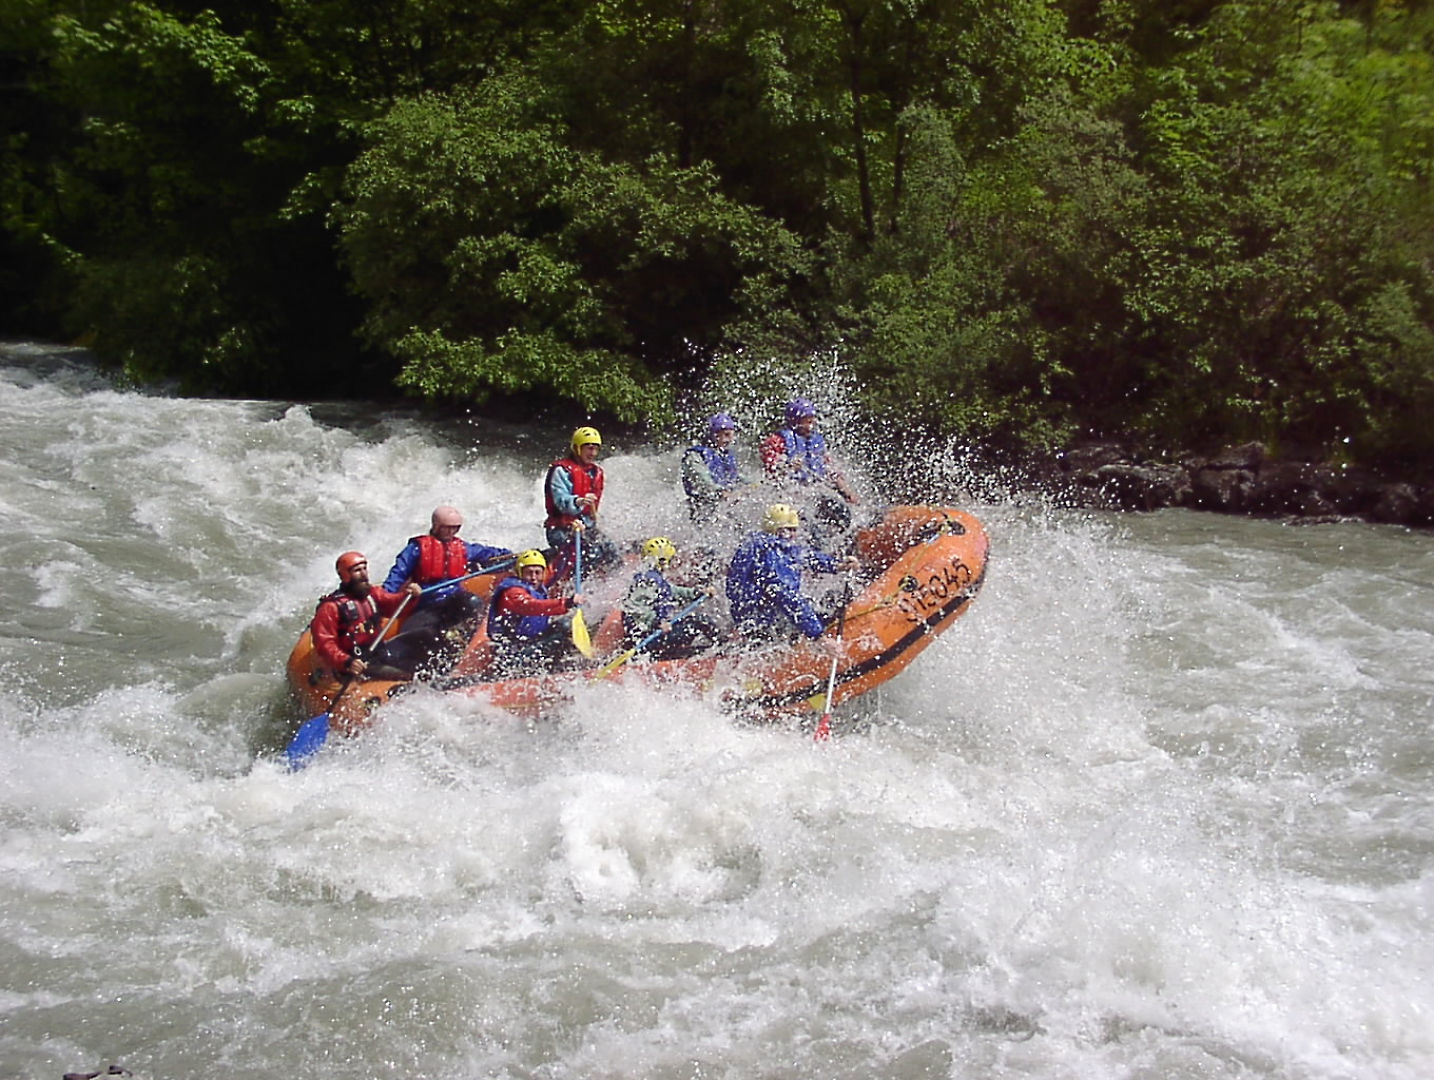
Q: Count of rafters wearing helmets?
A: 8